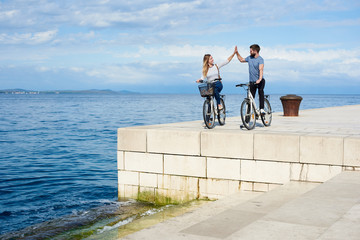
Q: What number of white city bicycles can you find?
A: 2